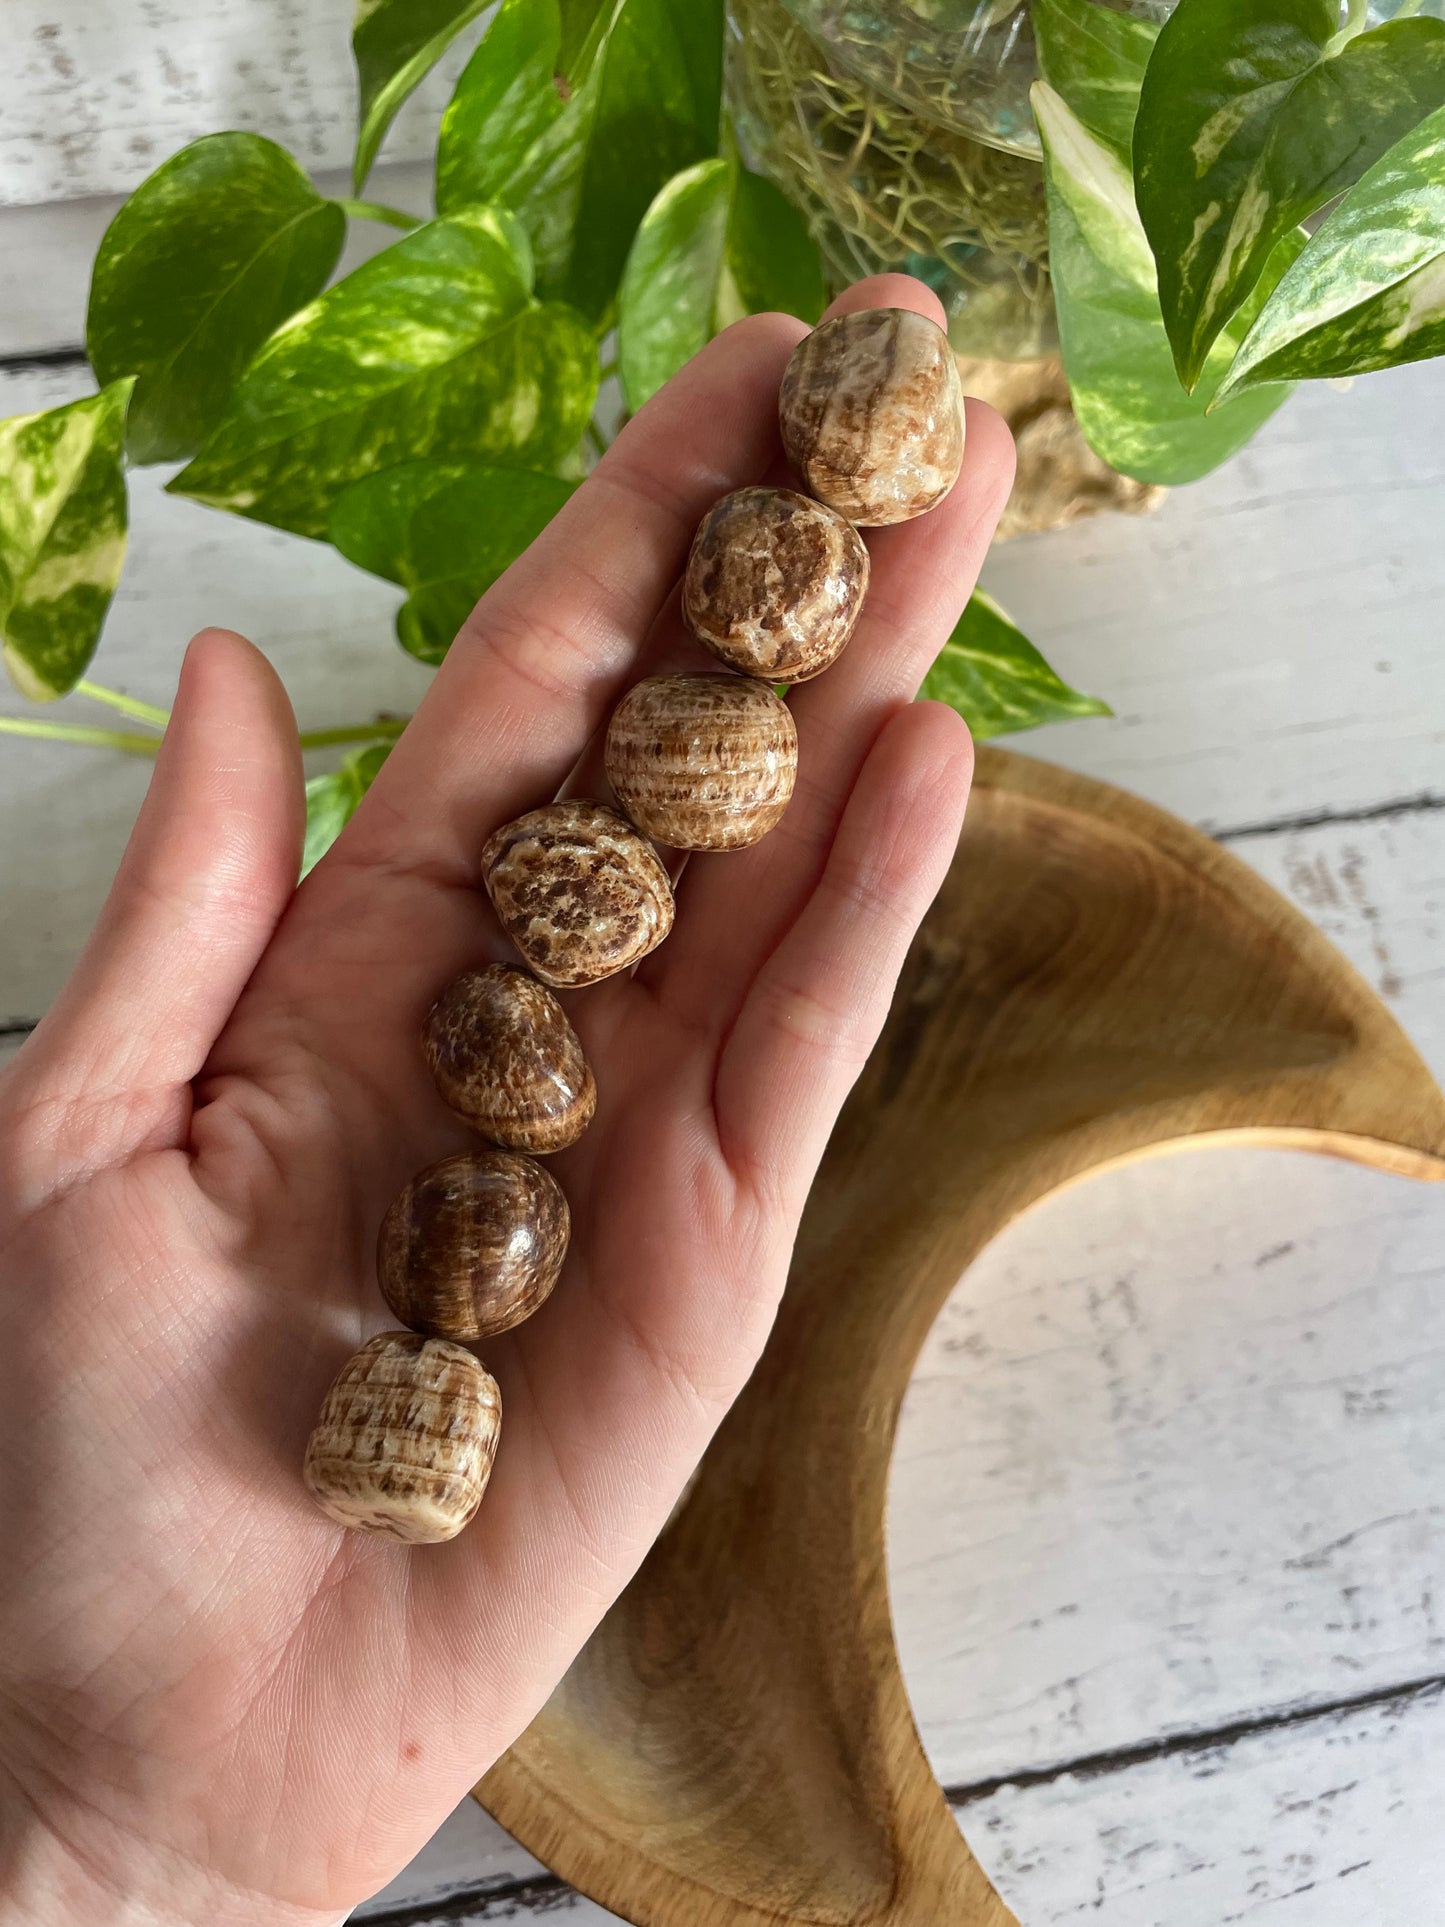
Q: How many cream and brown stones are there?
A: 7